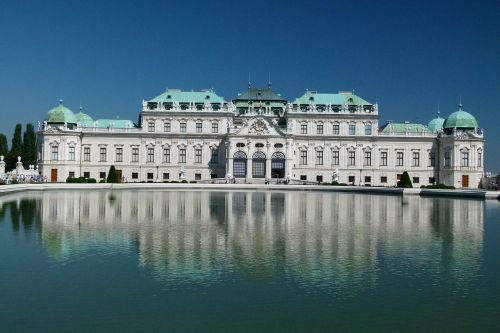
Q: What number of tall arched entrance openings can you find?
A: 3